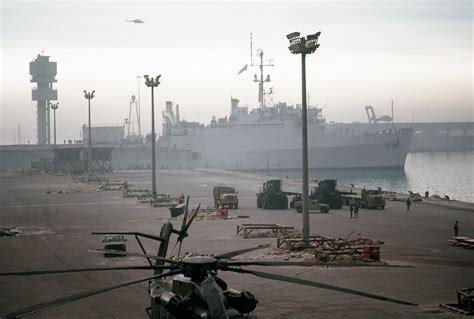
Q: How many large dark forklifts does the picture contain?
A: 2